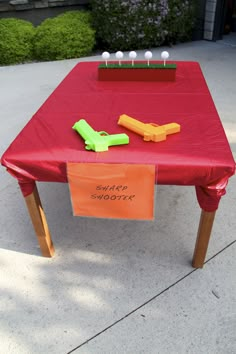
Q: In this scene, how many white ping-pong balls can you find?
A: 5